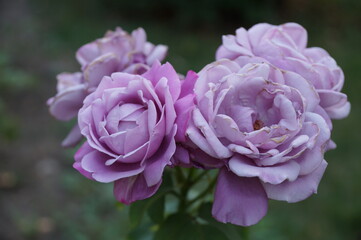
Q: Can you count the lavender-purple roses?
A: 4